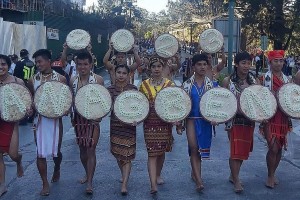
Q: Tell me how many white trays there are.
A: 12